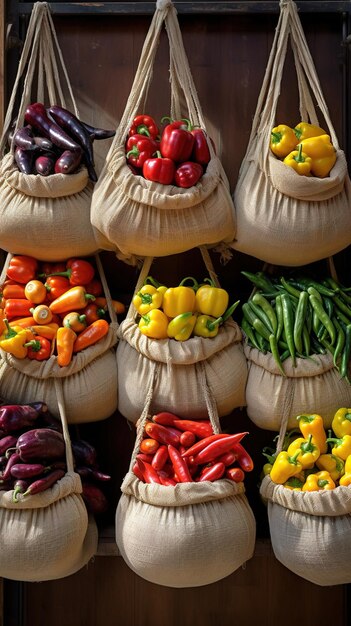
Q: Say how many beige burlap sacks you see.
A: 9